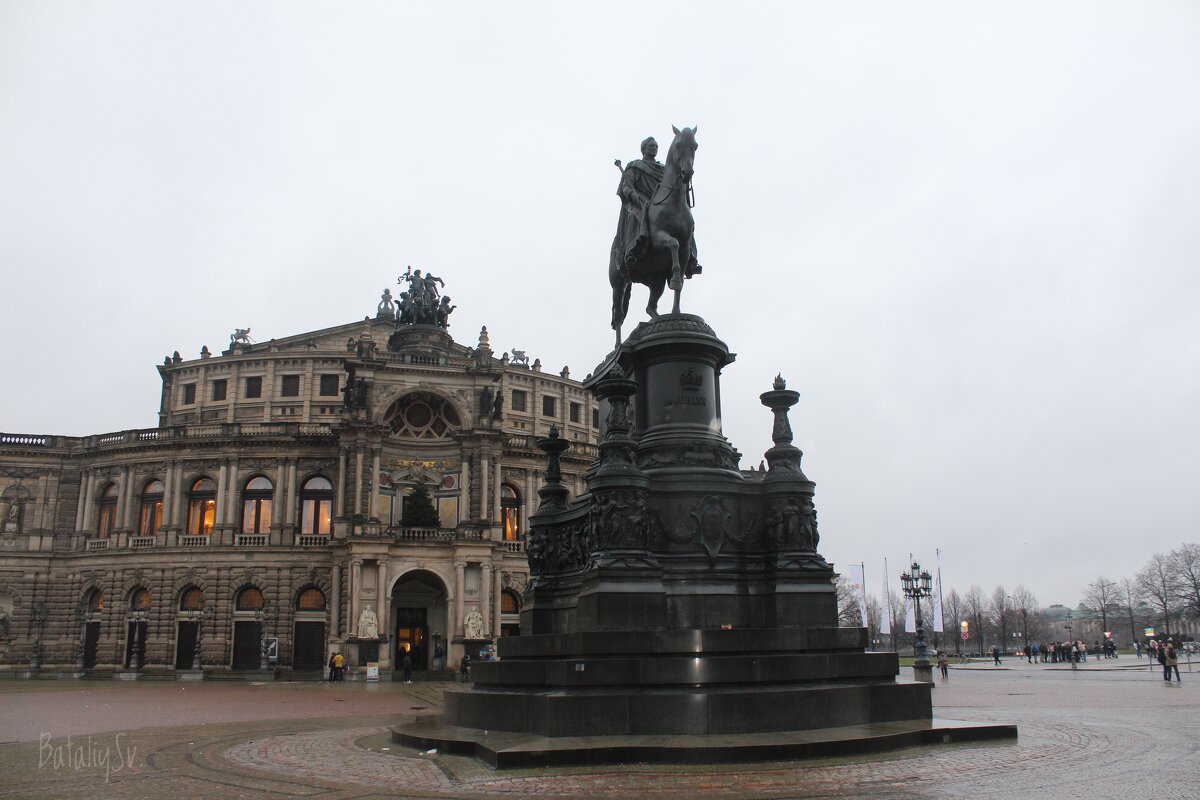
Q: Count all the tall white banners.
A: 4